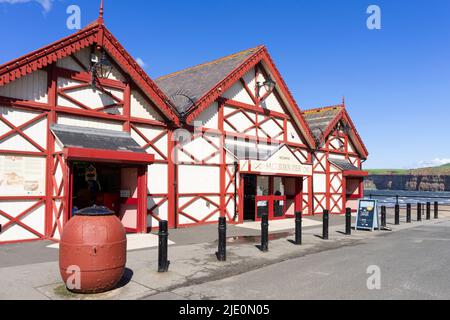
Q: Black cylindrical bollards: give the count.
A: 12